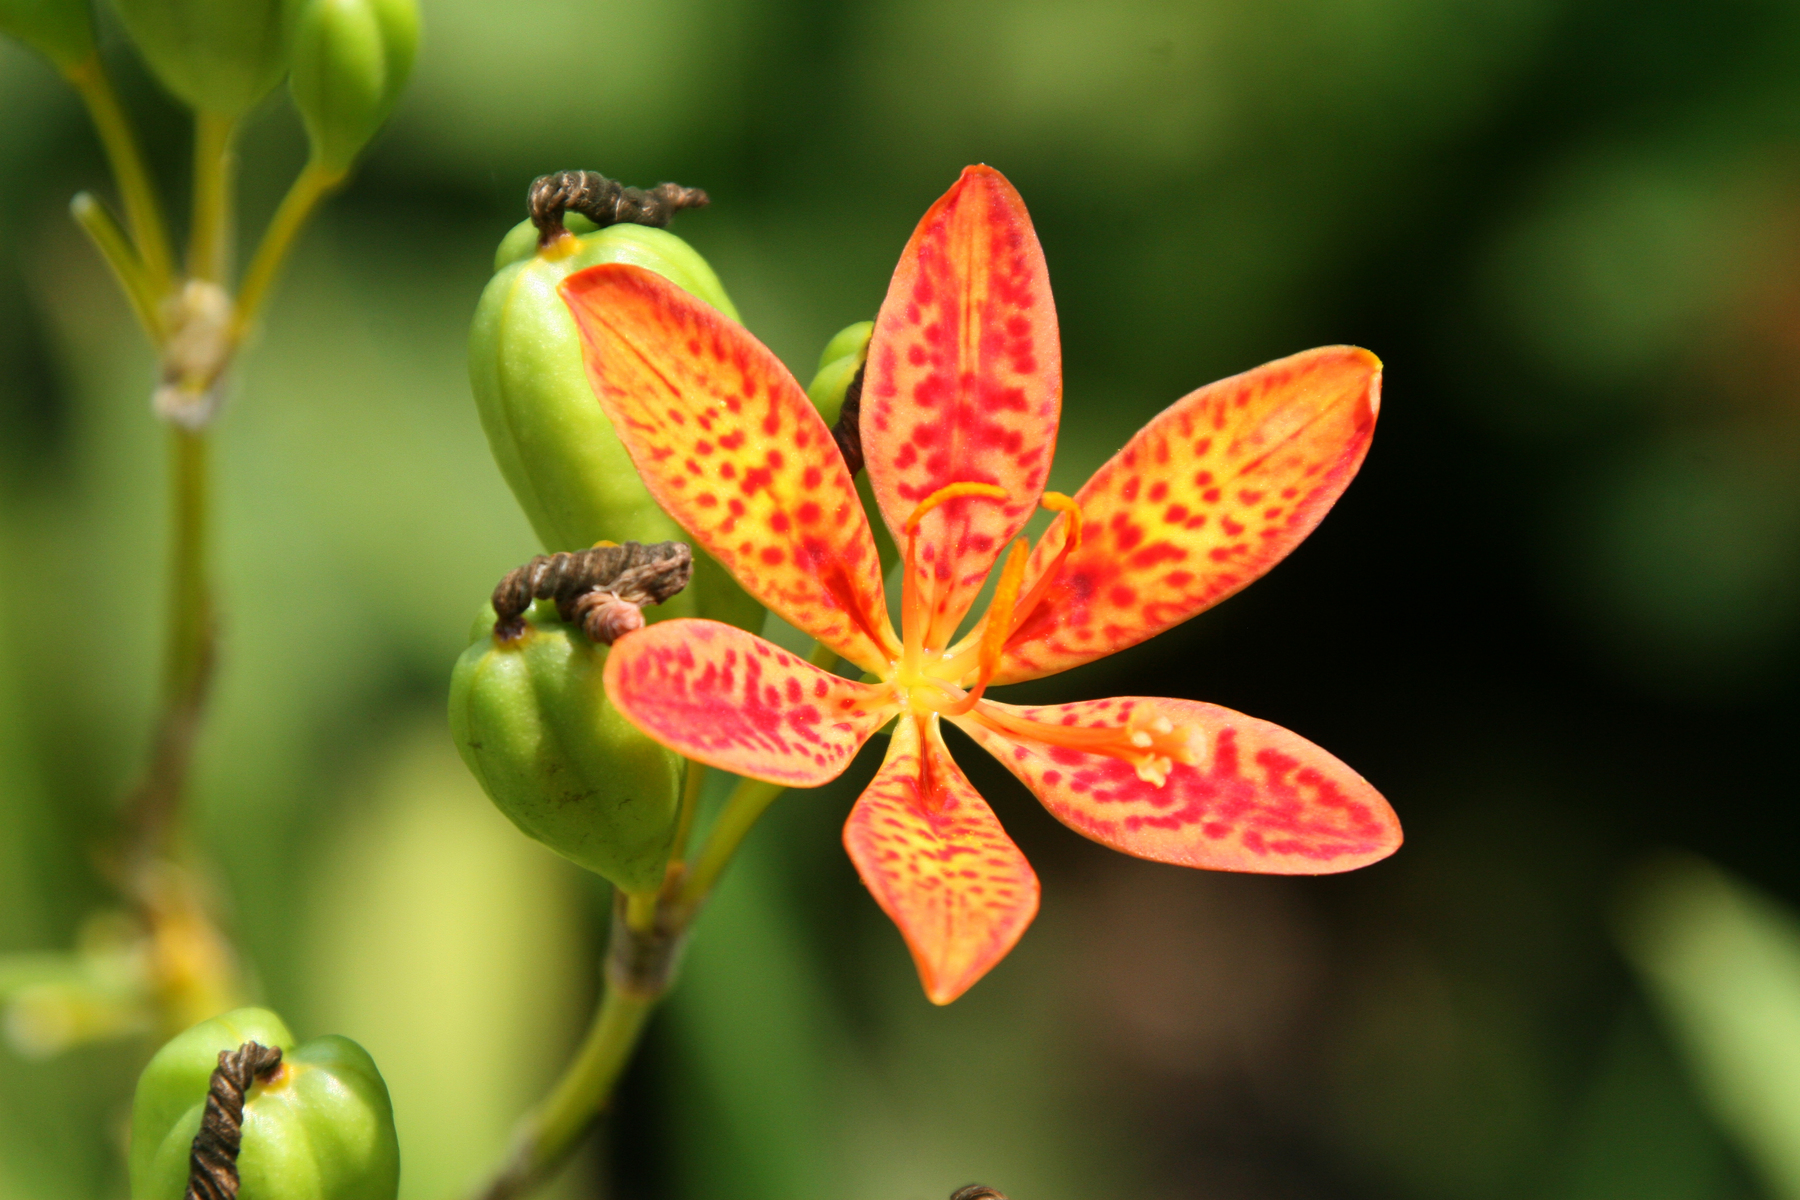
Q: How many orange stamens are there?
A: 3